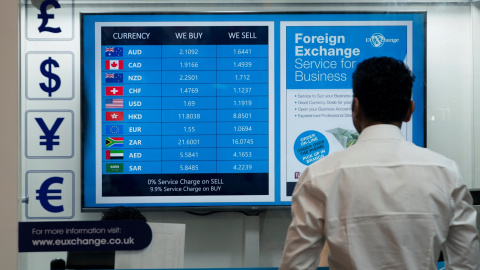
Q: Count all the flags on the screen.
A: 10